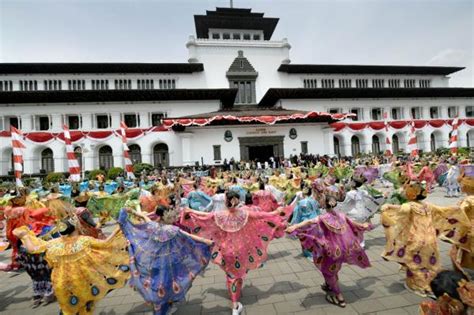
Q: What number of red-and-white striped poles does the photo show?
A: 6